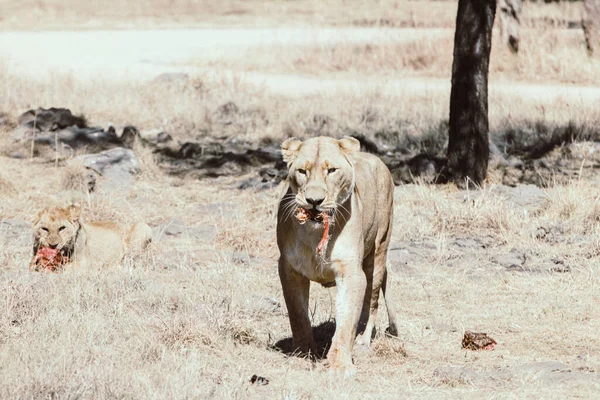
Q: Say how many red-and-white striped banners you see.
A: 0